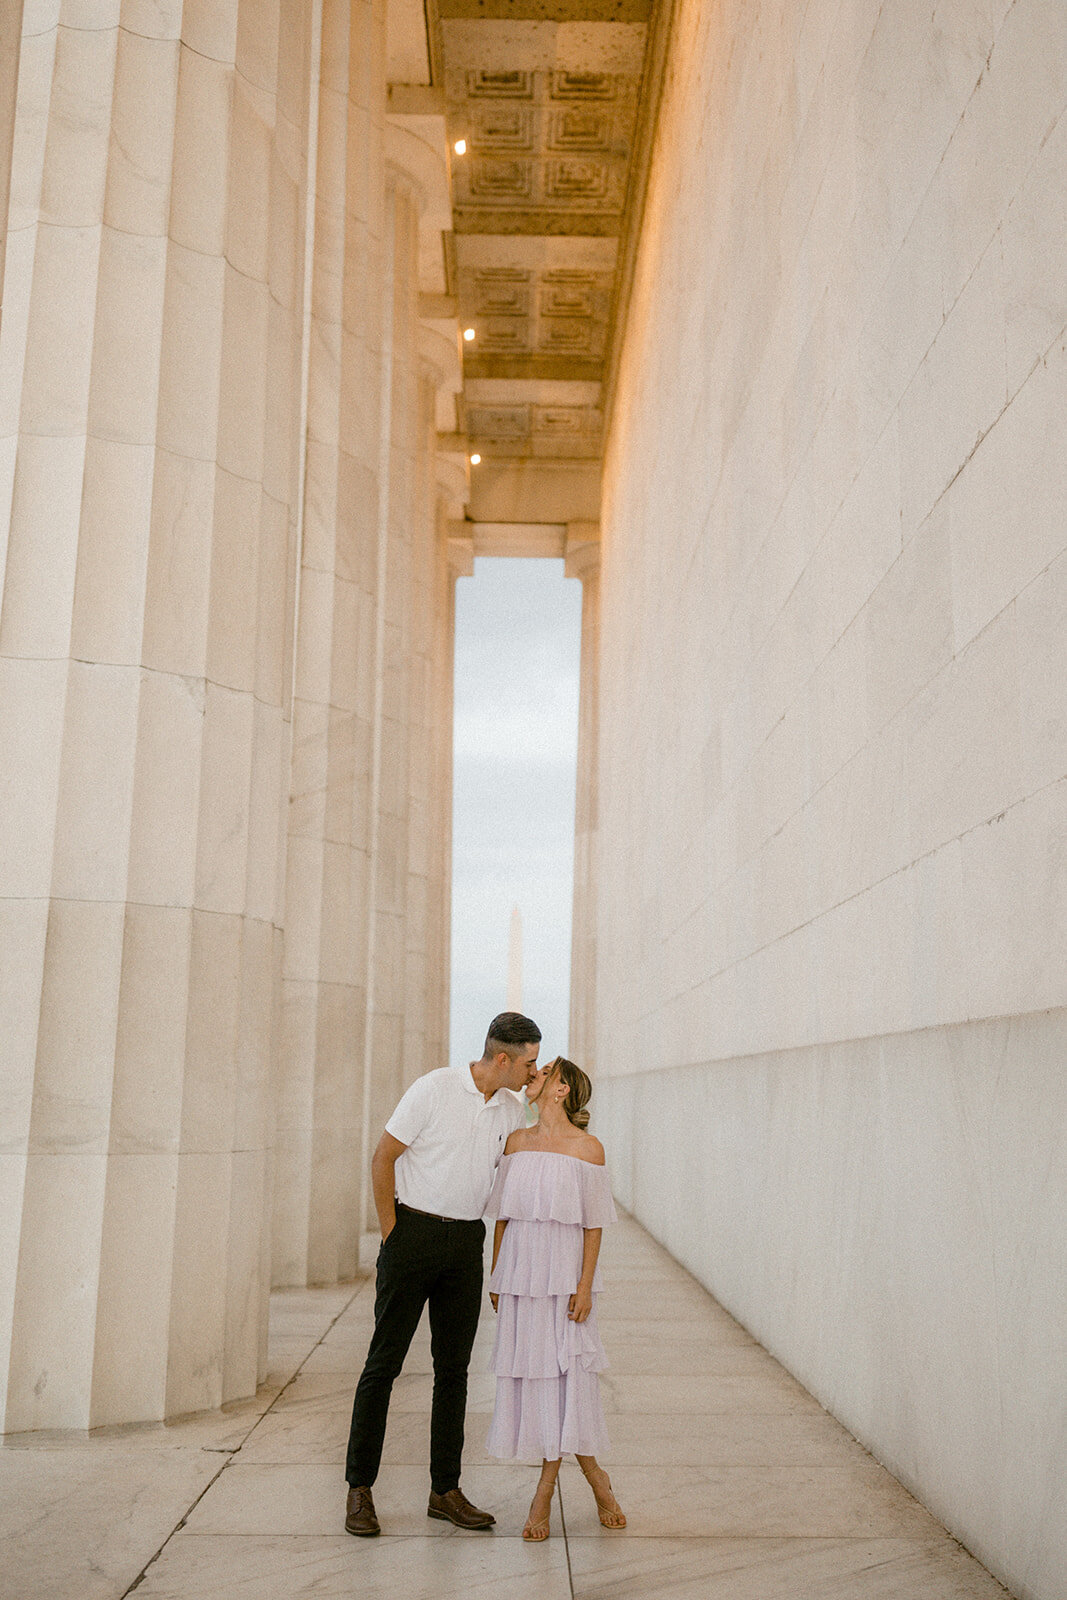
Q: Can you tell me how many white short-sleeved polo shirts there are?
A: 1